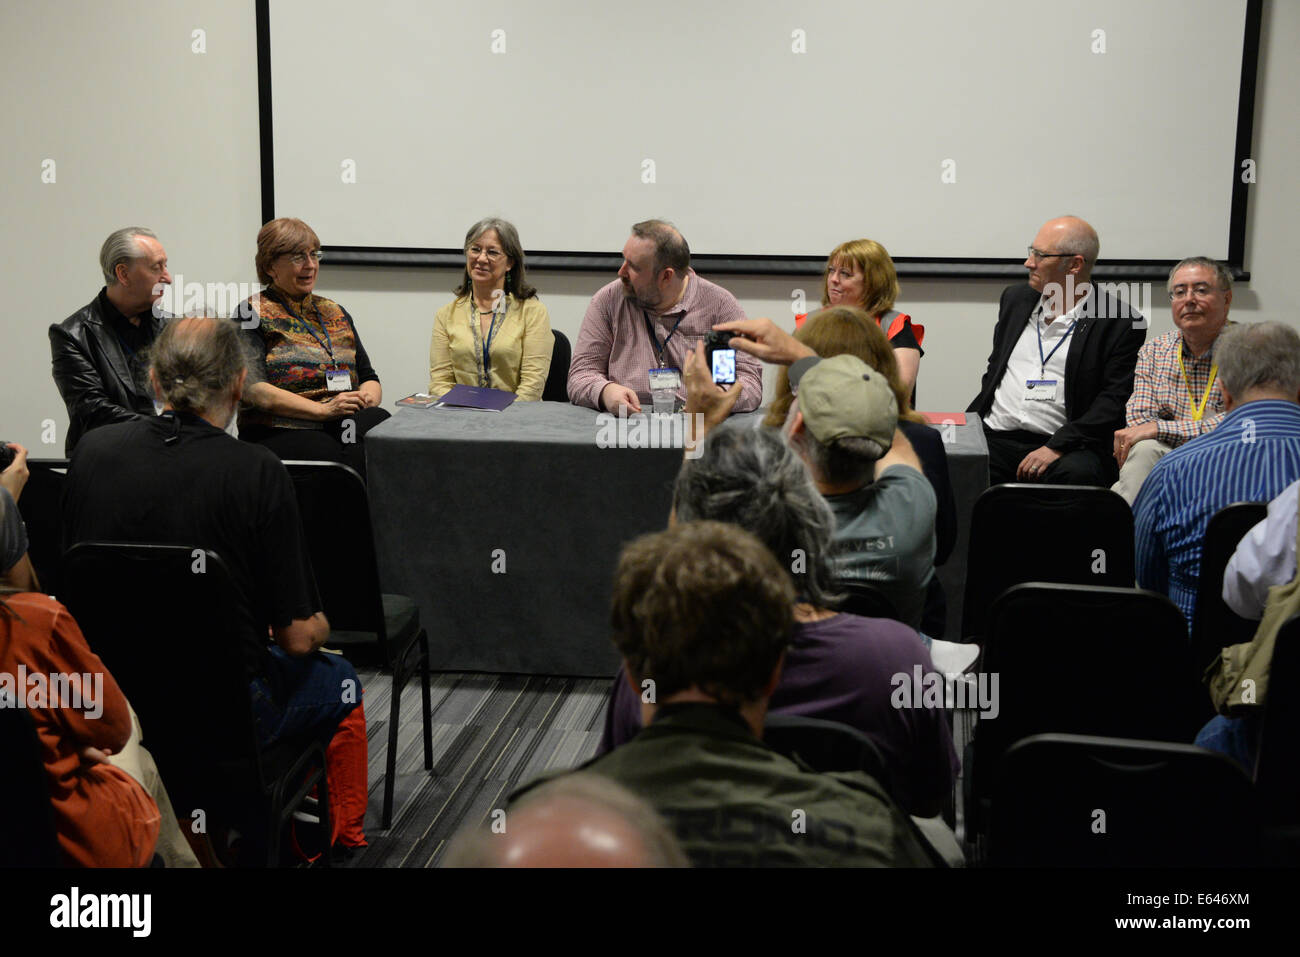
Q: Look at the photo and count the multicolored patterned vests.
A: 1